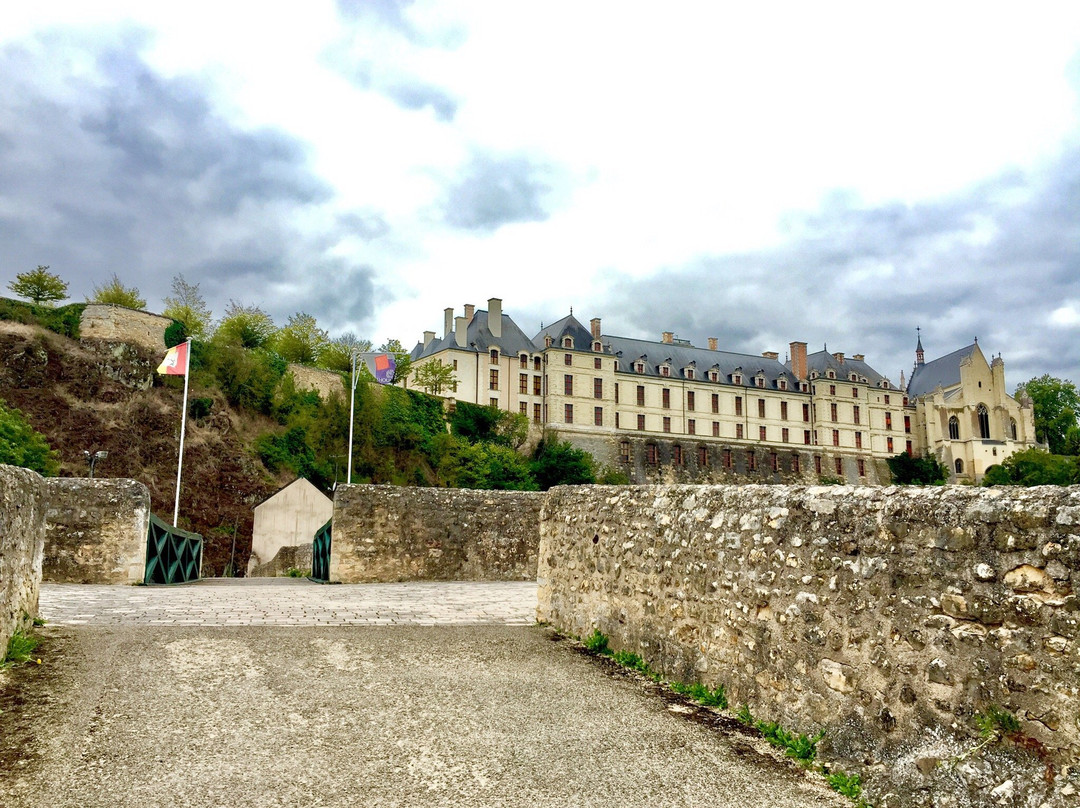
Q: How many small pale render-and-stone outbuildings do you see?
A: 1